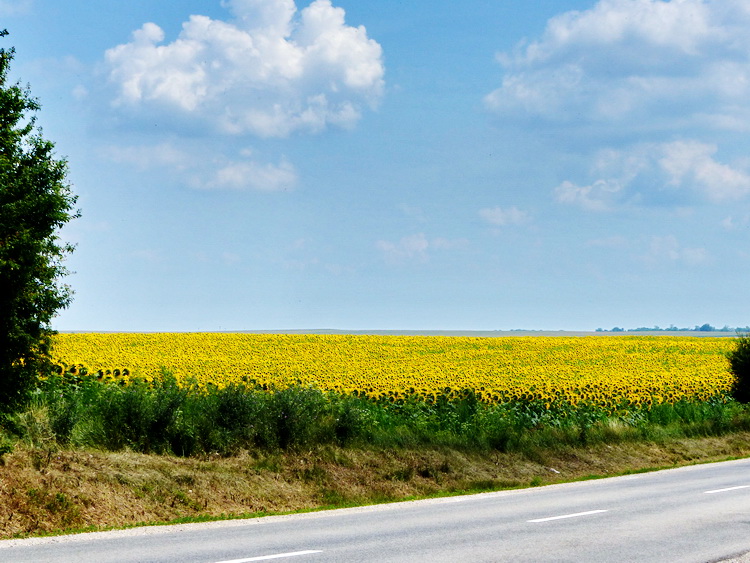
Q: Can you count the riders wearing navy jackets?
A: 0